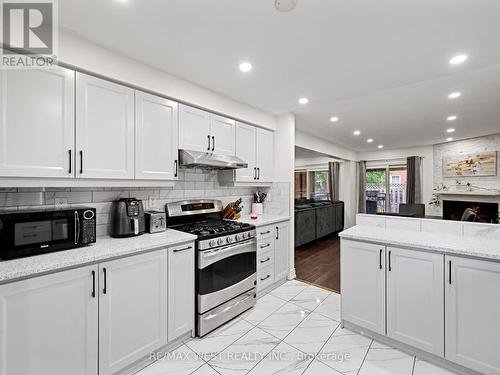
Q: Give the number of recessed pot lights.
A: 11